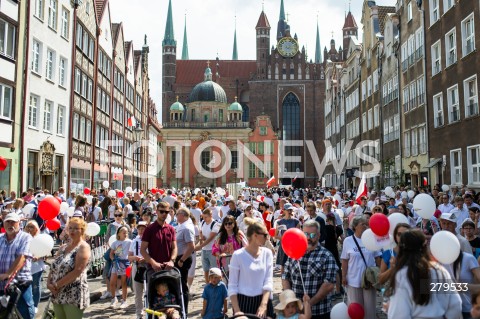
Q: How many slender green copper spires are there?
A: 5